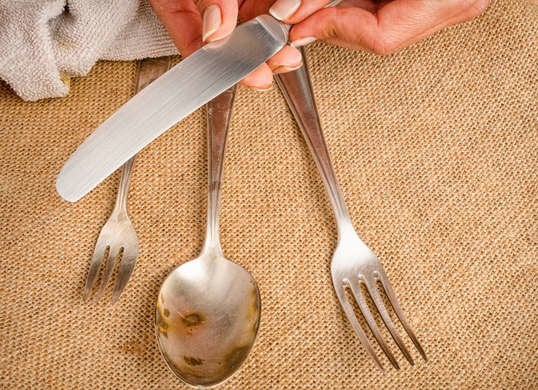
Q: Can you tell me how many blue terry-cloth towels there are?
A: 0